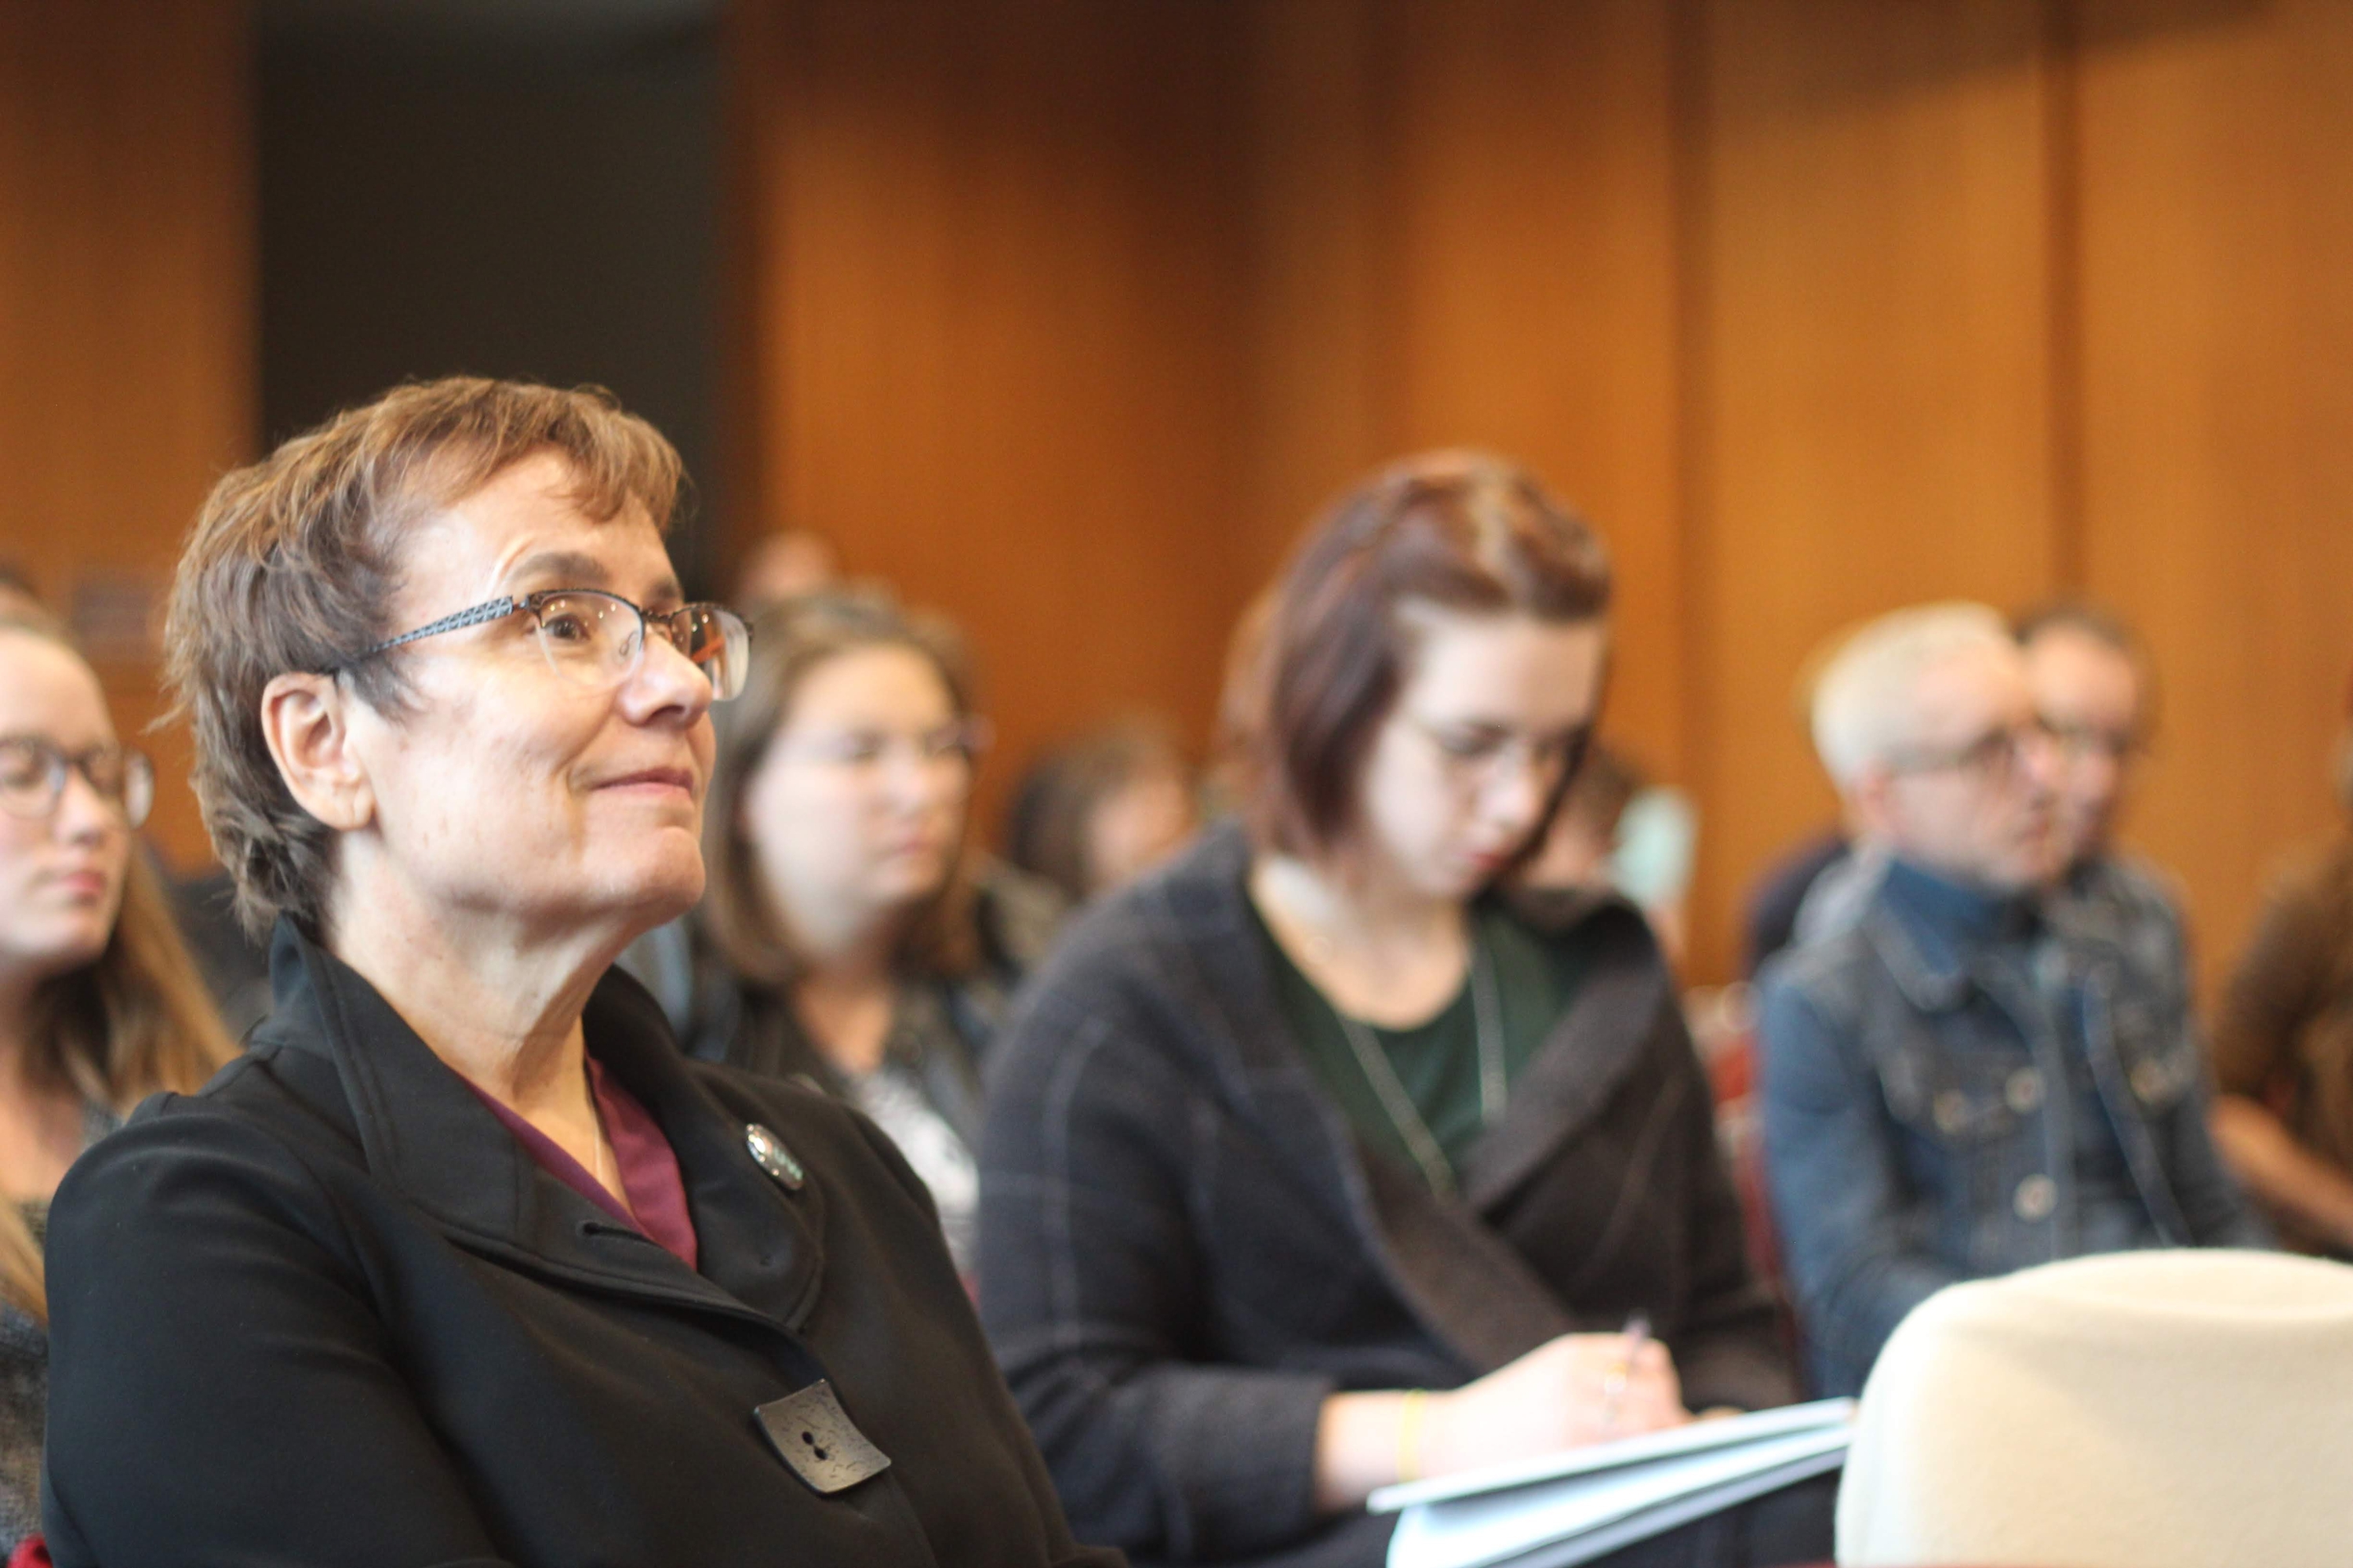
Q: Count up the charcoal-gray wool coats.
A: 1